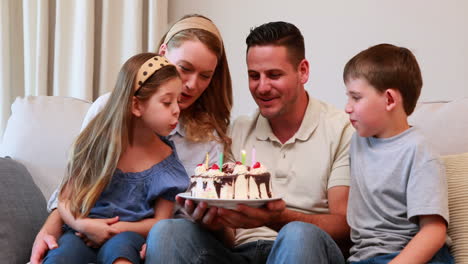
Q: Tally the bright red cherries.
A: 4